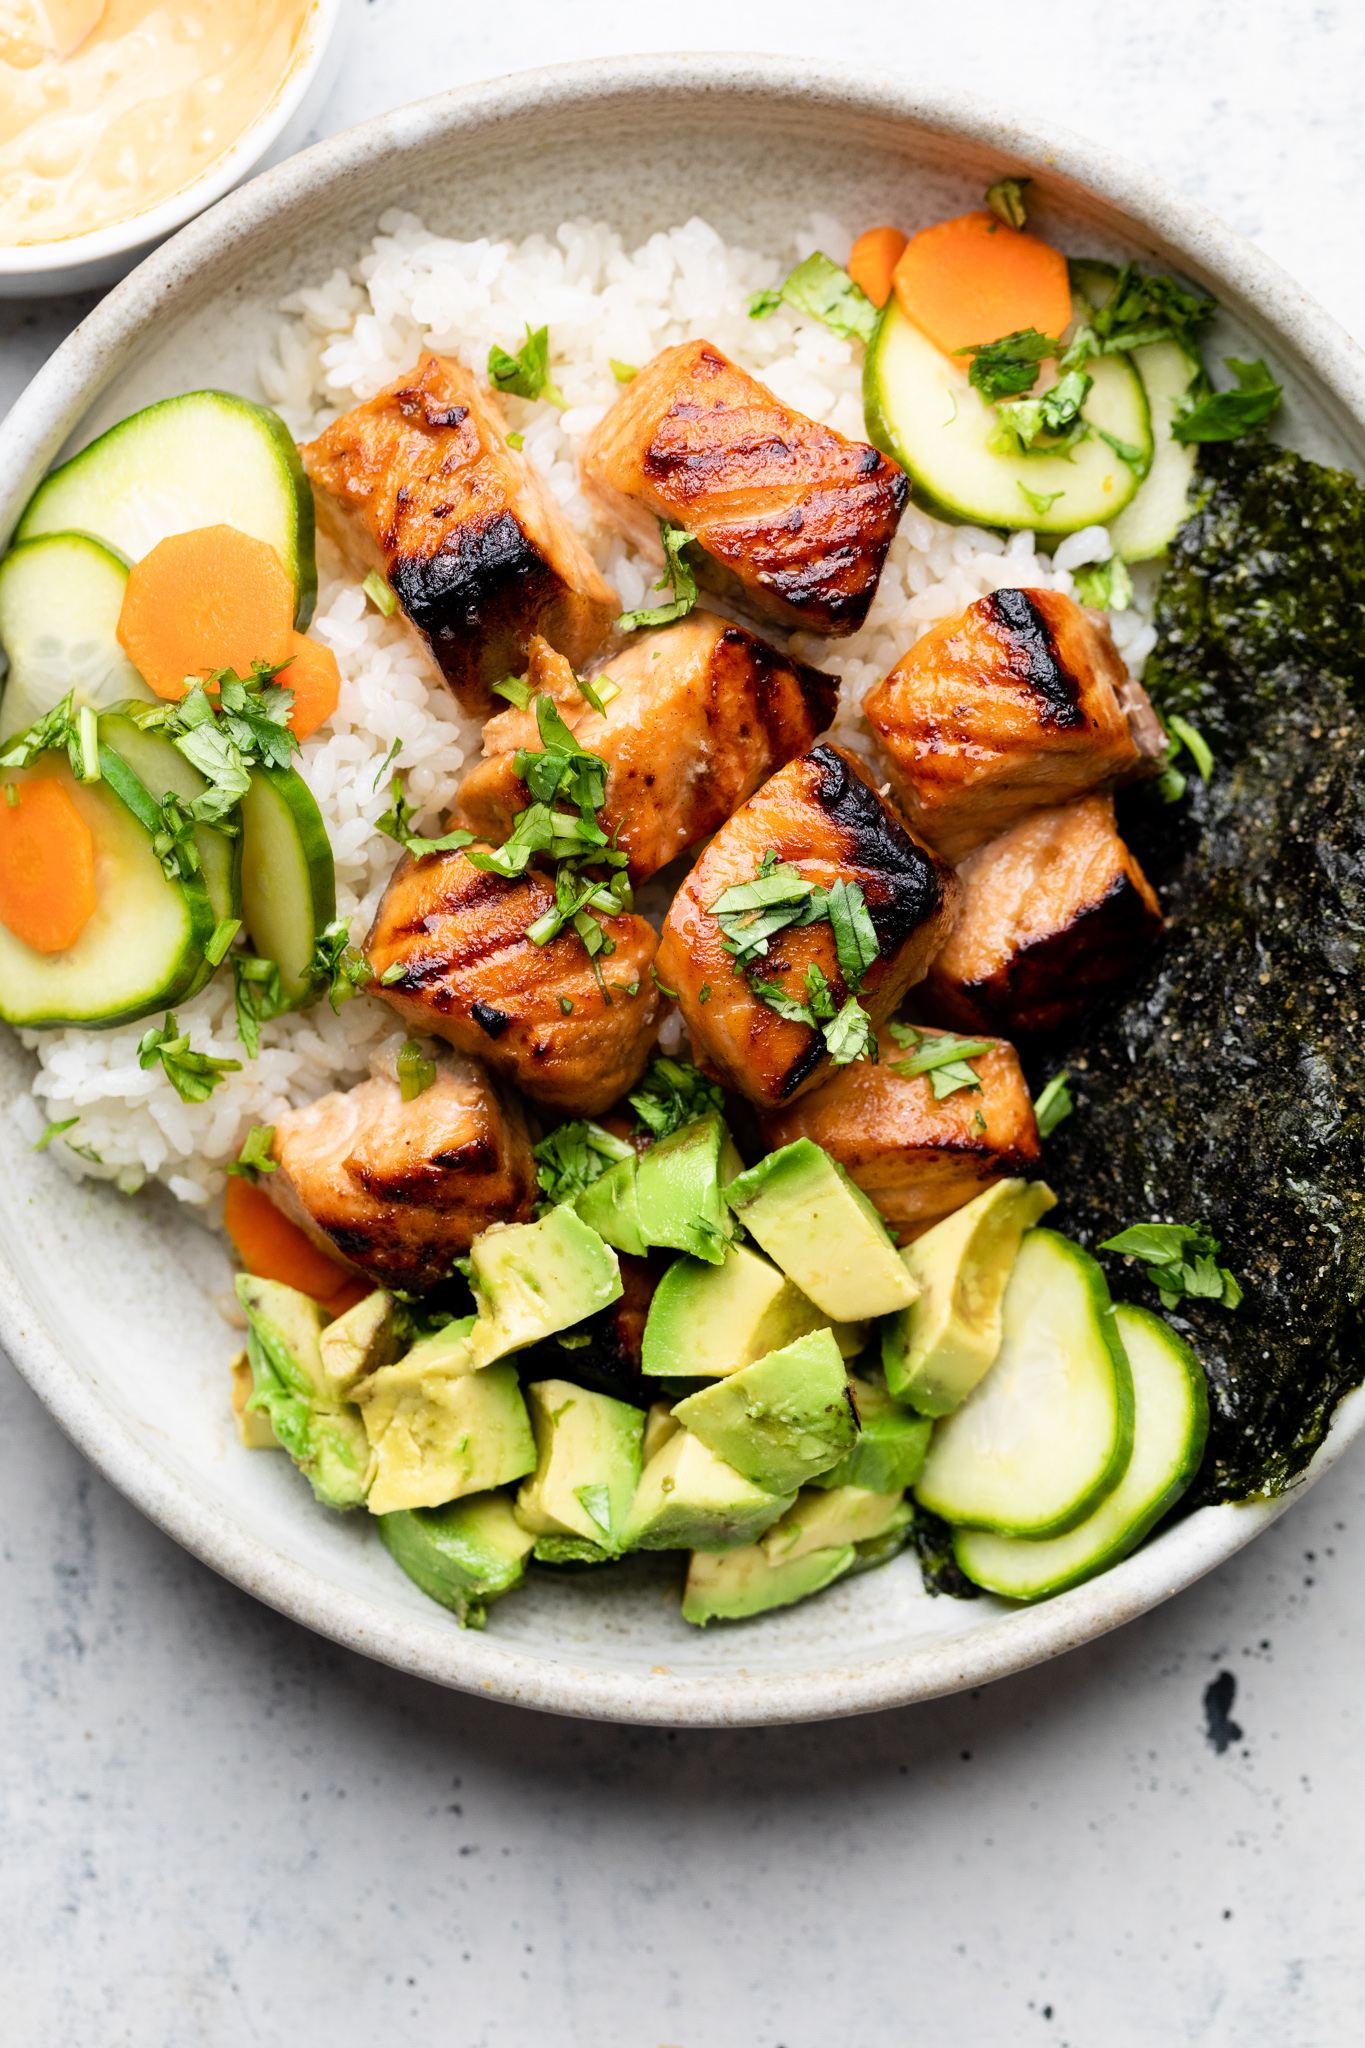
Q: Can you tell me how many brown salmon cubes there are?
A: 9